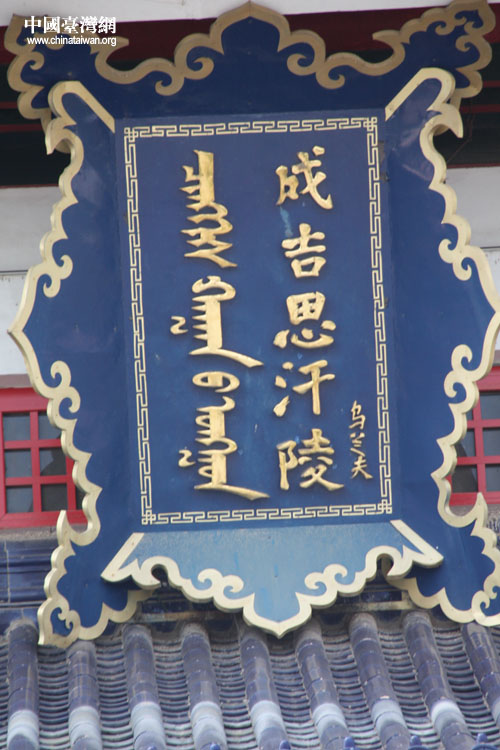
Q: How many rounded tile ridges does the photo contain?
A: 9